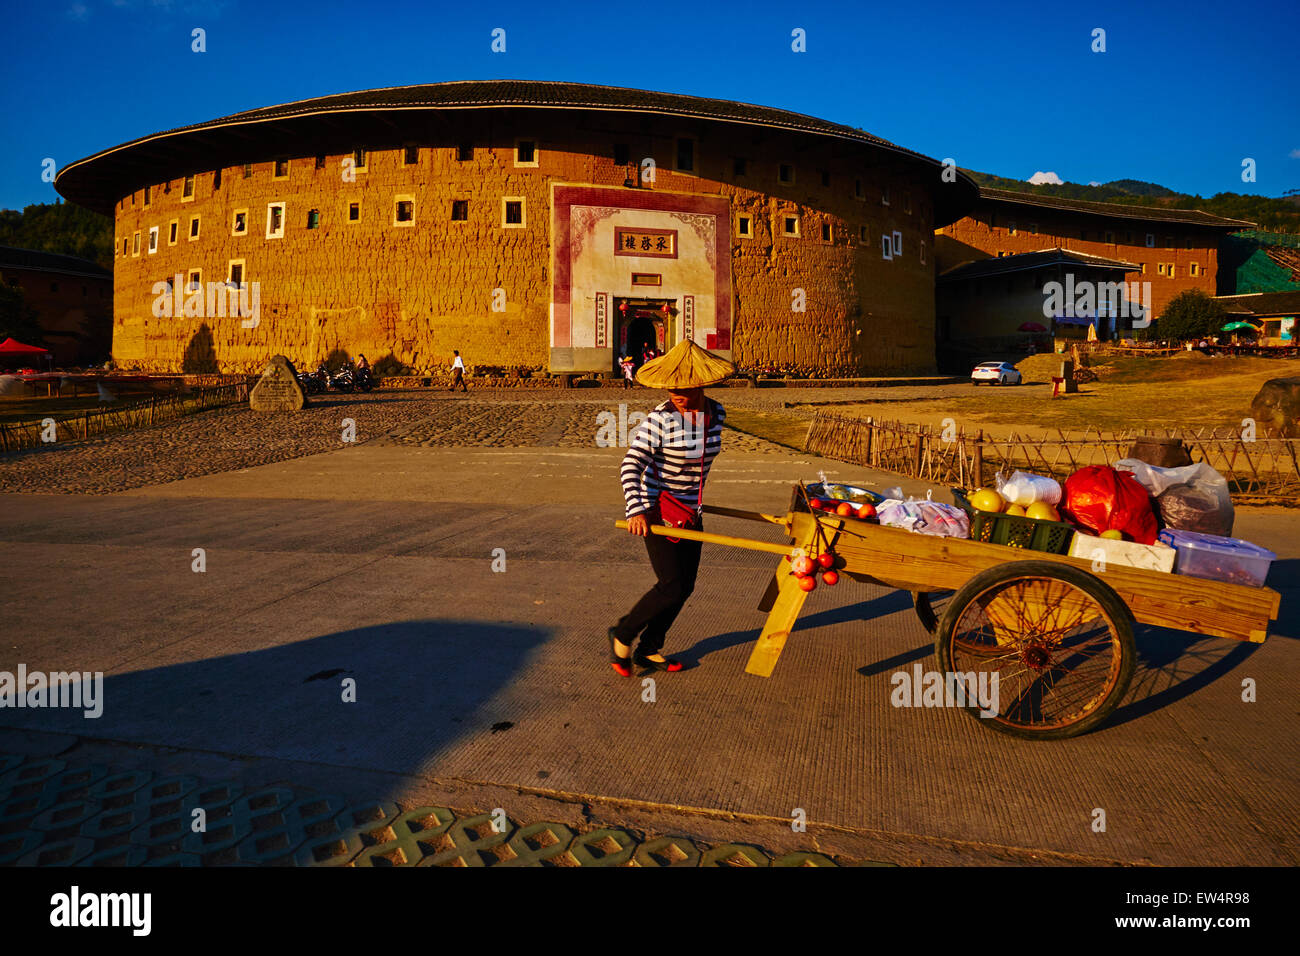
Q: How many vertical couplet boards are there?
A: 2